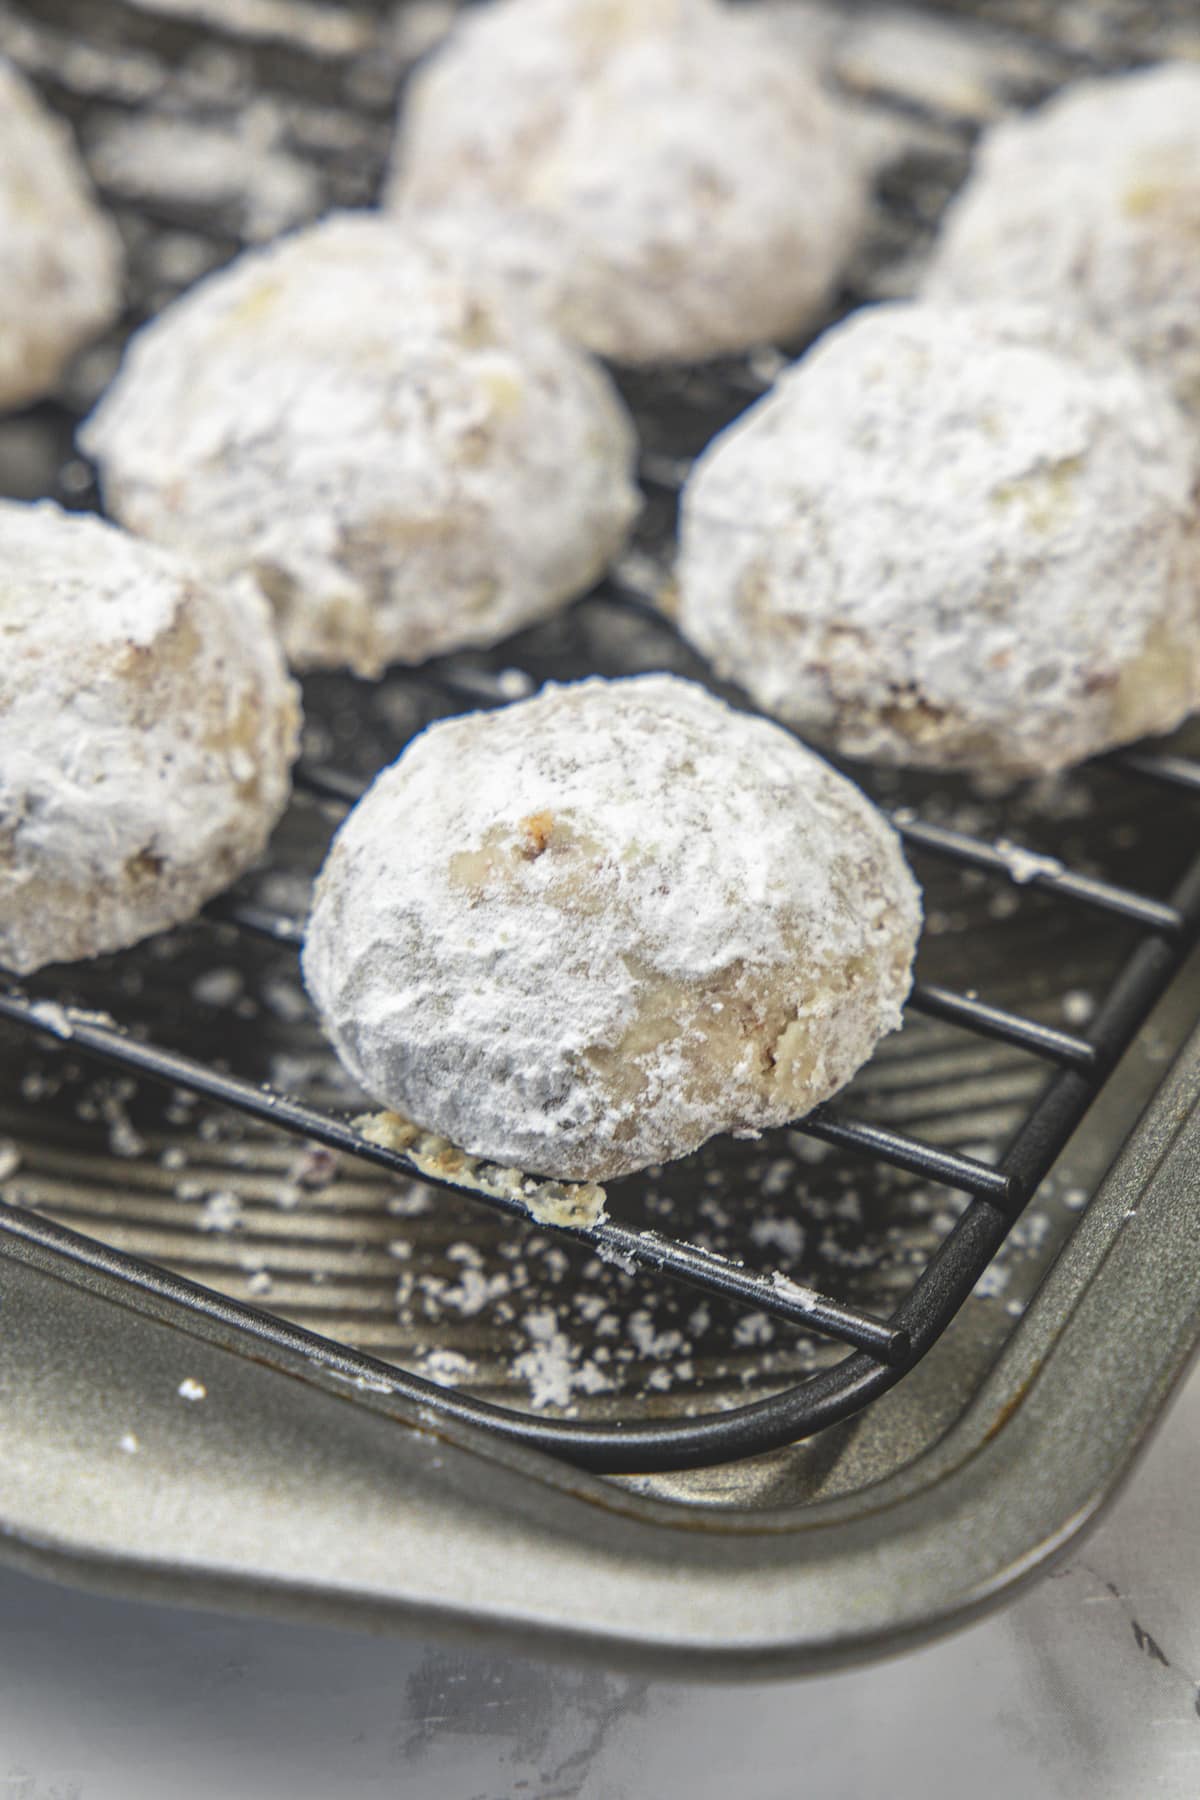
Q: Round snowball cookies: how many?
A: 7